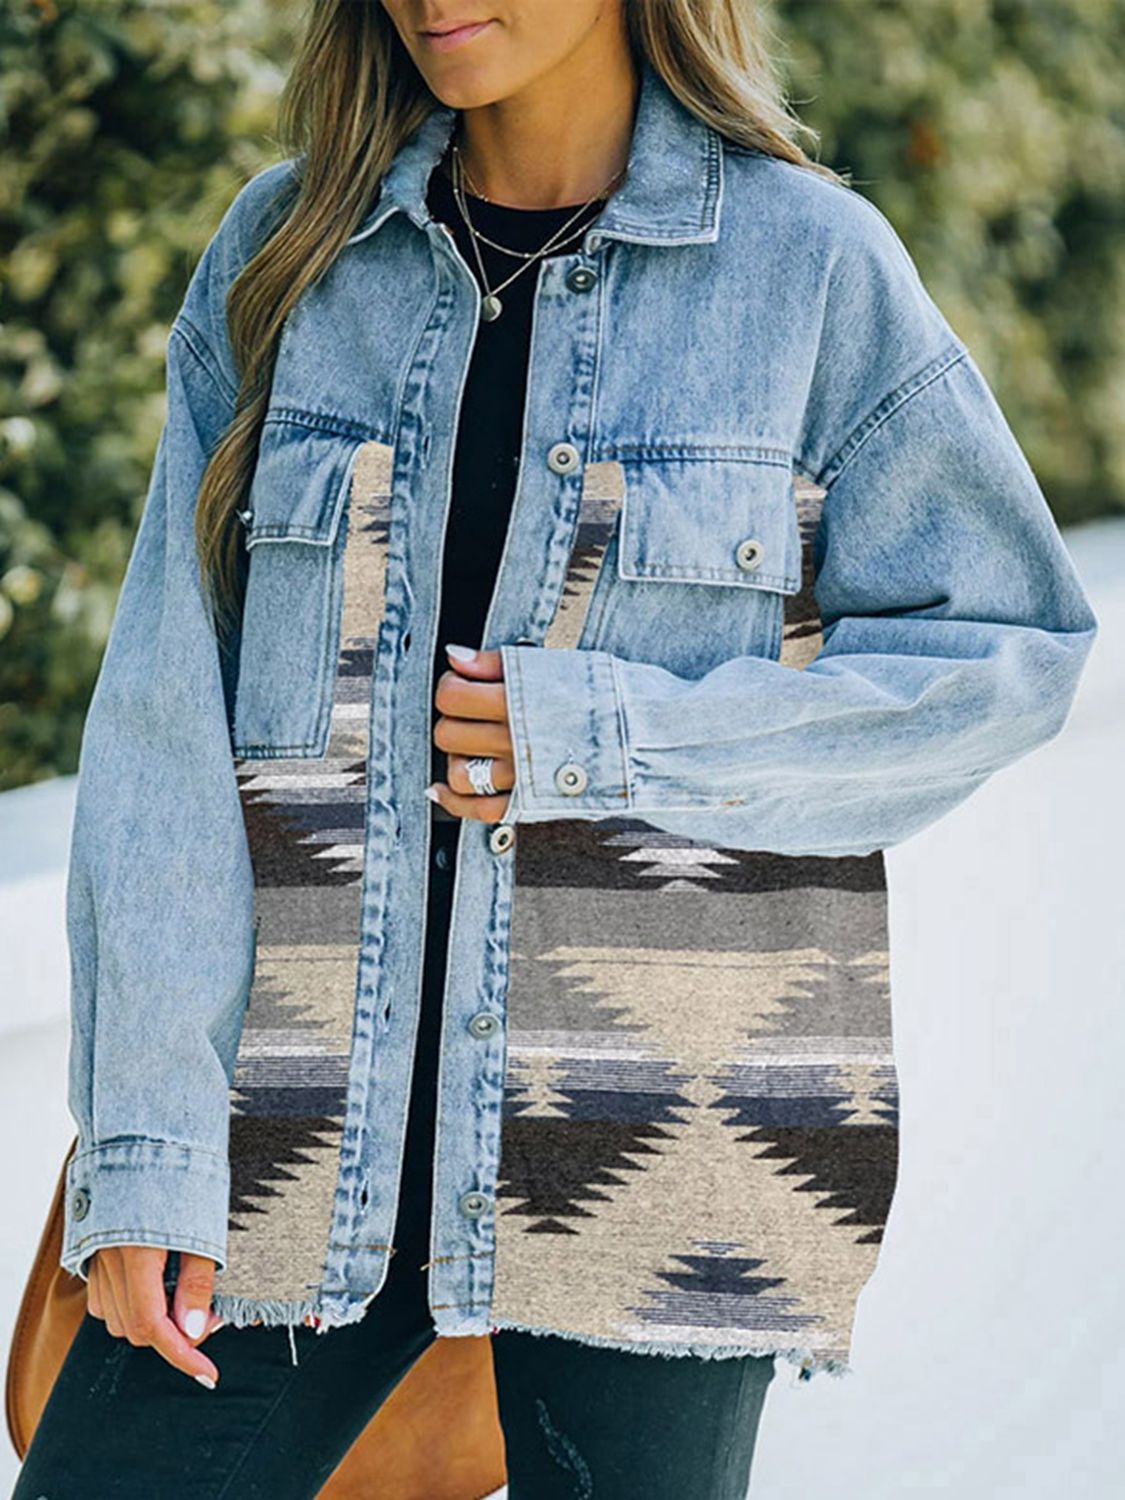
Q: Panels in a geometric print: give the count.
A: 2